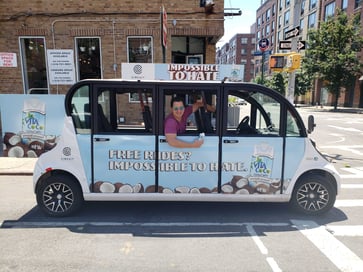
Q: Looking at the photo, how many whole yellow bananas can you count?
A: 0